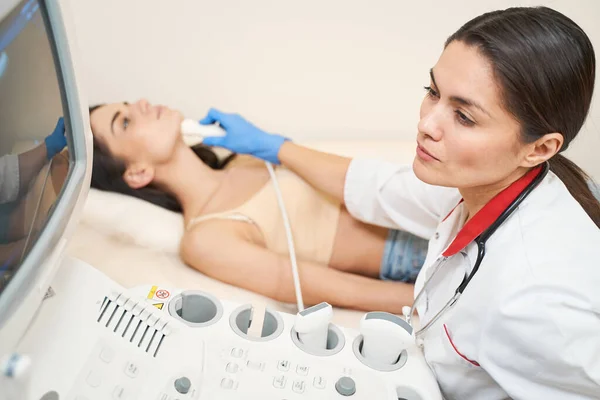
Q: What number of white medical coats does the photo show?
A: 1